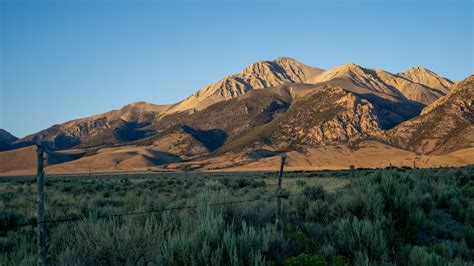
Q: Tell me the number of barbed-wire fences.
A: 1